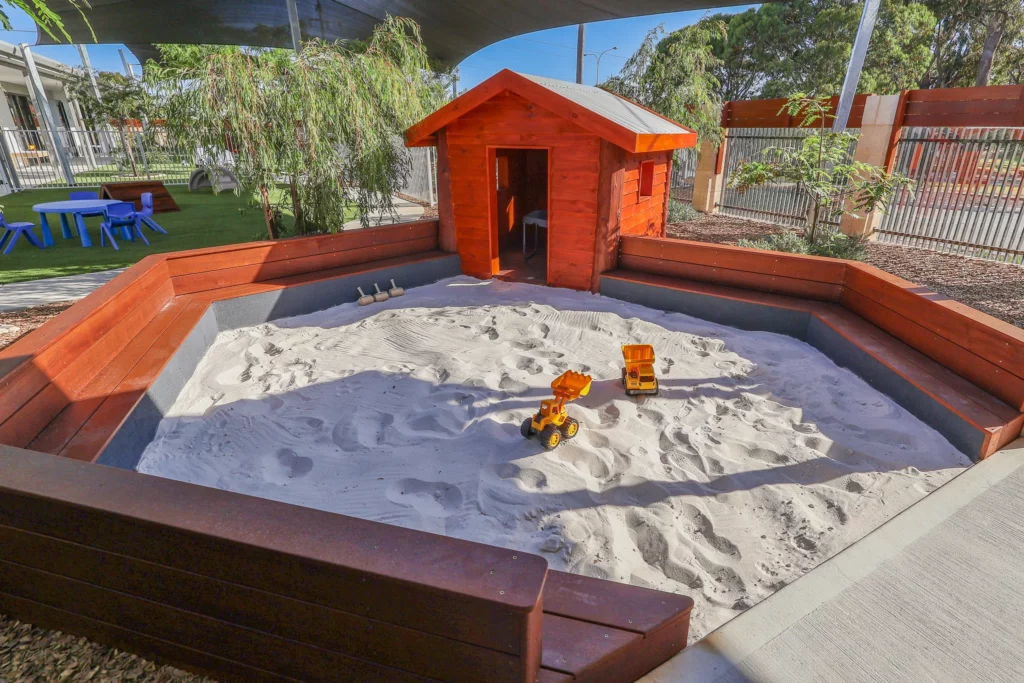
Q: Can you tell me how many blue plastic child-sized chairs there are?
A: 4